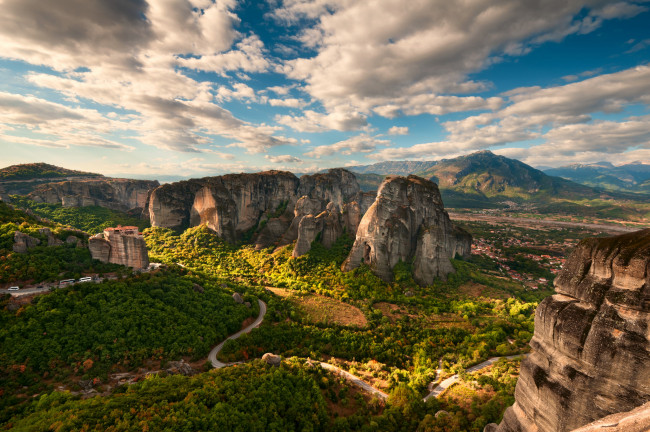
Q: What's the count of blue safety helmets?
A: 0